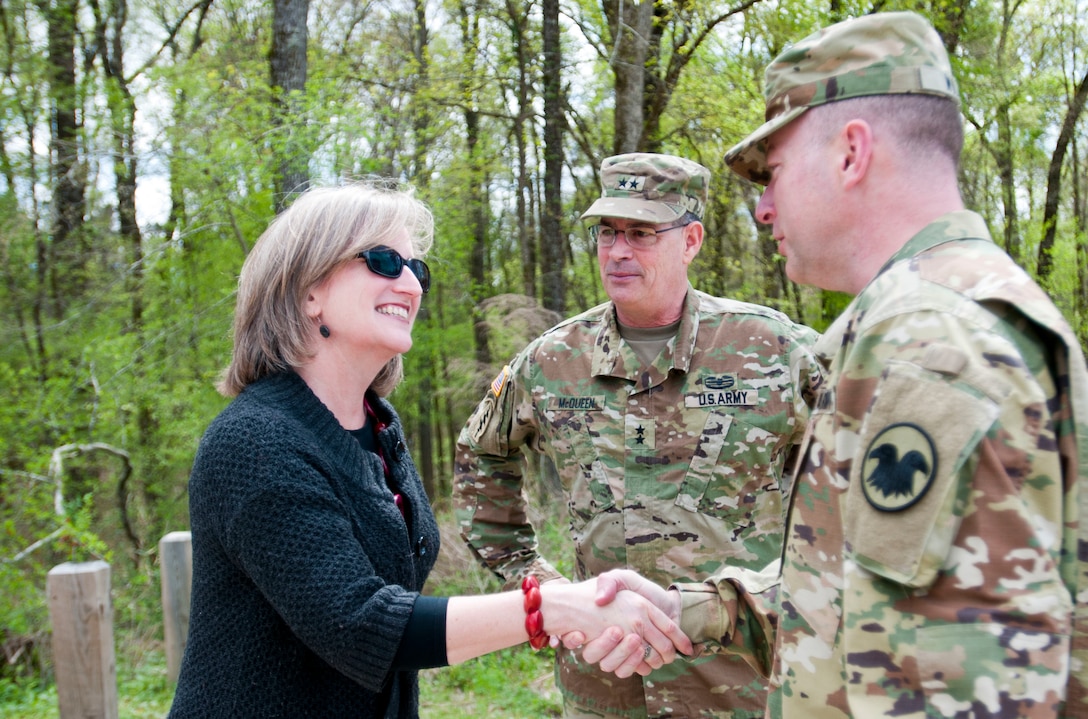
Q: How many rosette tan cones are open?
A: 0